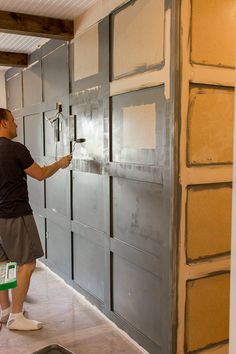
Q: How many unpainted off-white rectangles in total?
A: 3